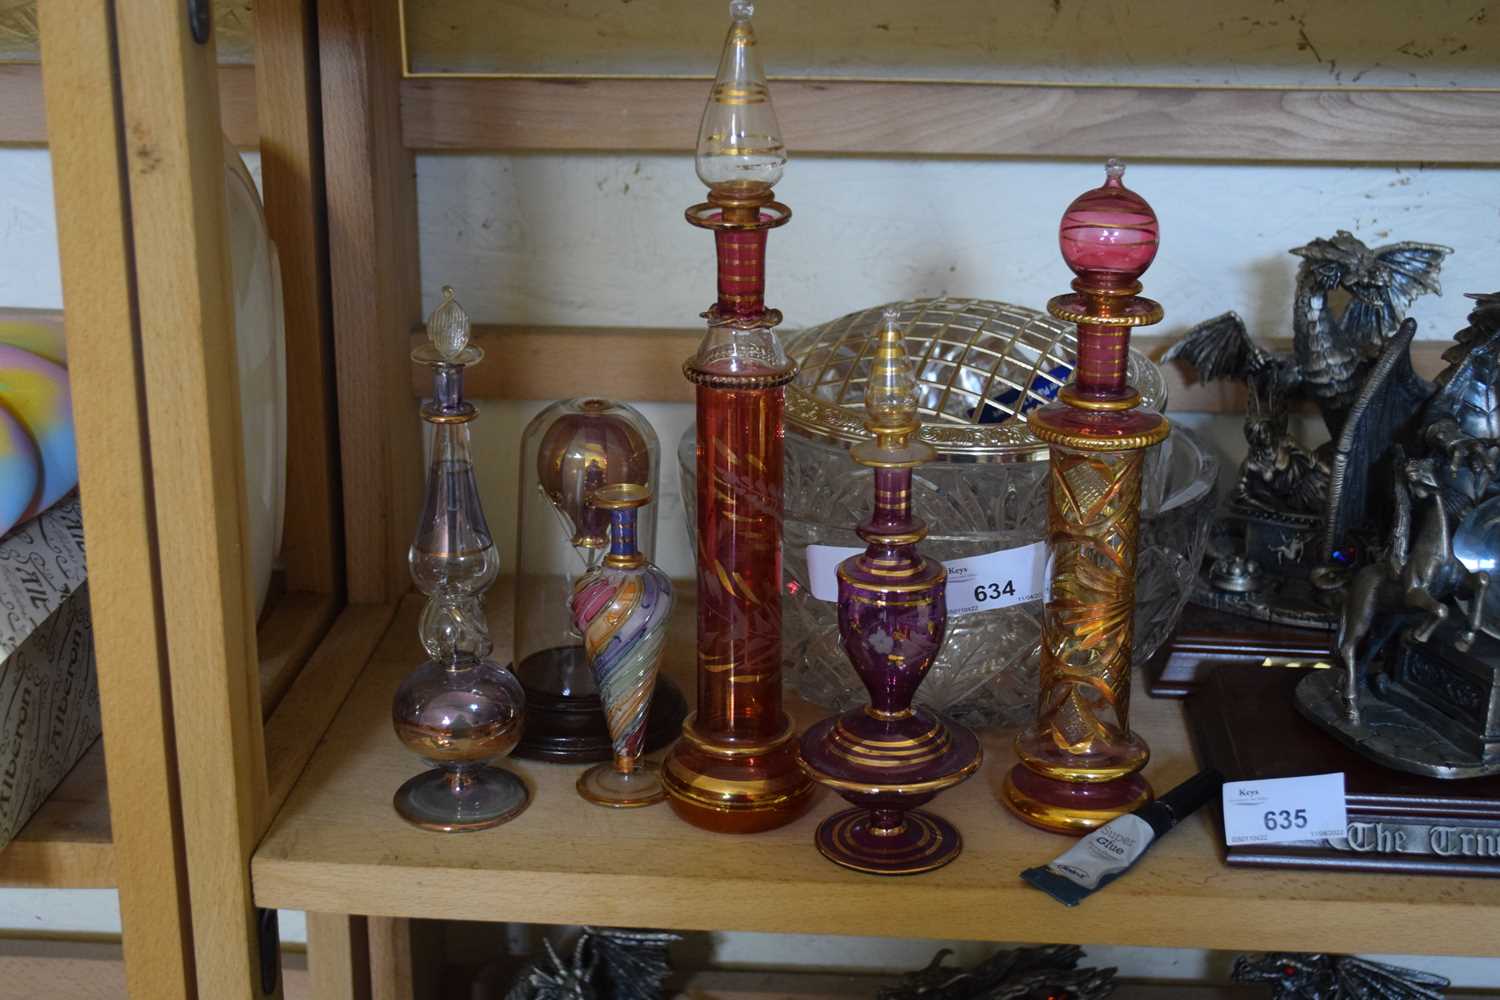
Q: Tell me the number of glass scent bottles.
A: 5